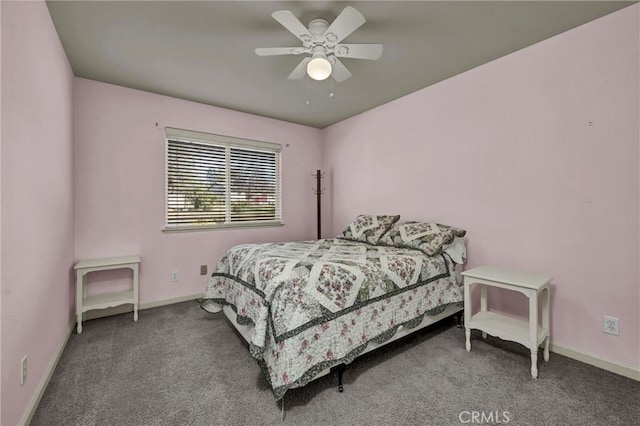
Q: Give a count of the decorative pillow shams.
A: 2